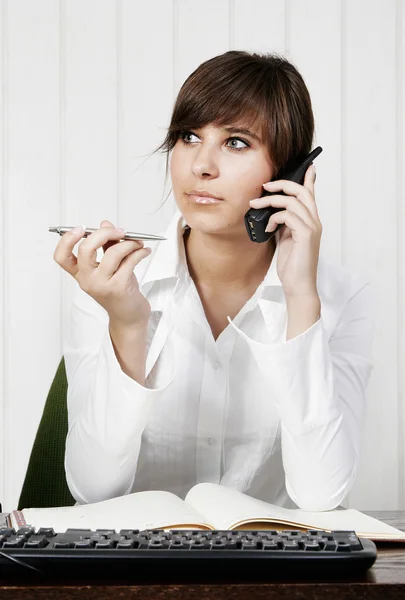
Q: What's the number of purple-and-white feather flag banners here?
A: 0